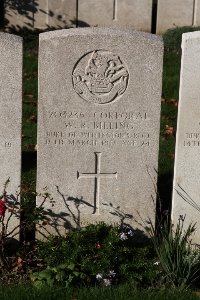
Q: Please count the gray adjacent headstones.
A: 2